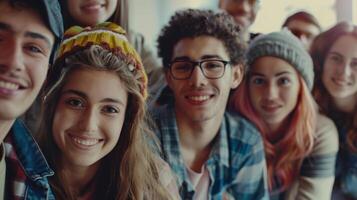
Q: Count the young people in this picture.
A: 8